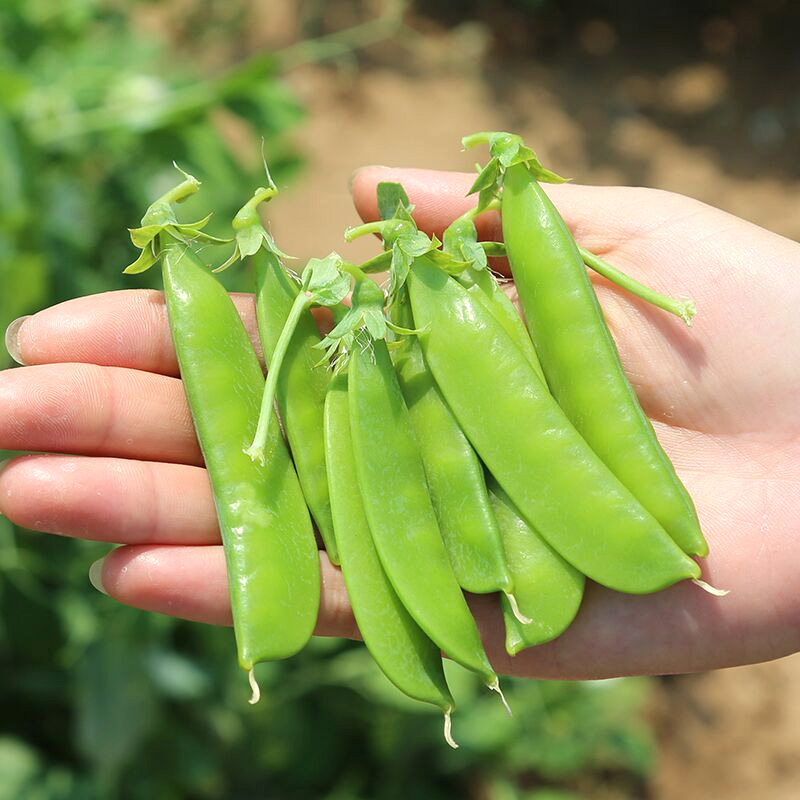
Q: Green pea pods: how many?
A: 8